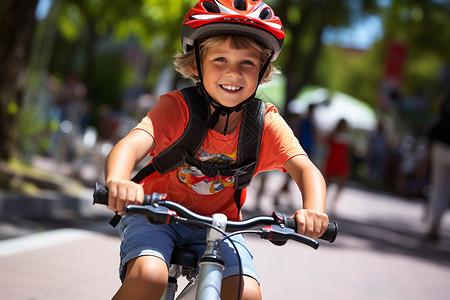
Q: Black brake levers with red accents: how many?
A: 2